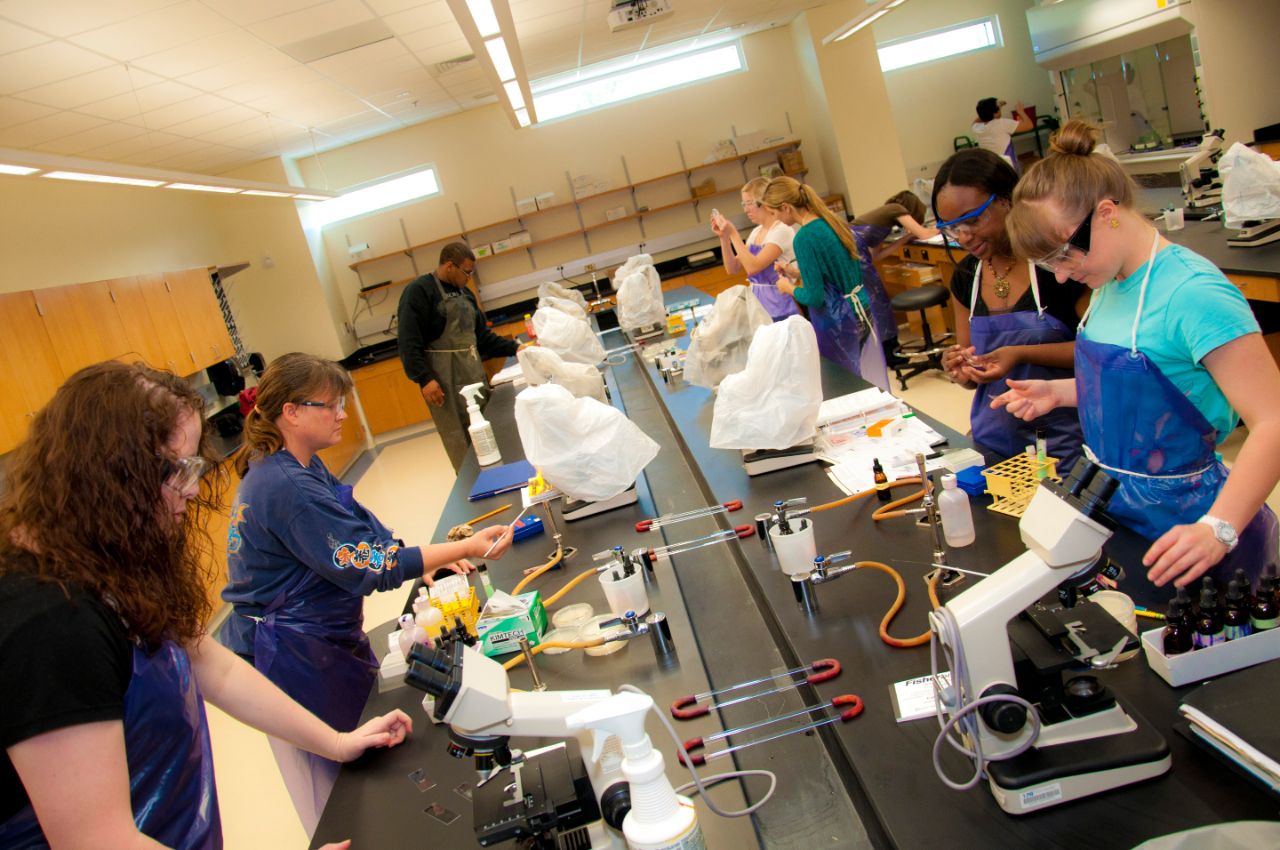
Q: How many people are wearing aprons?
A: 9